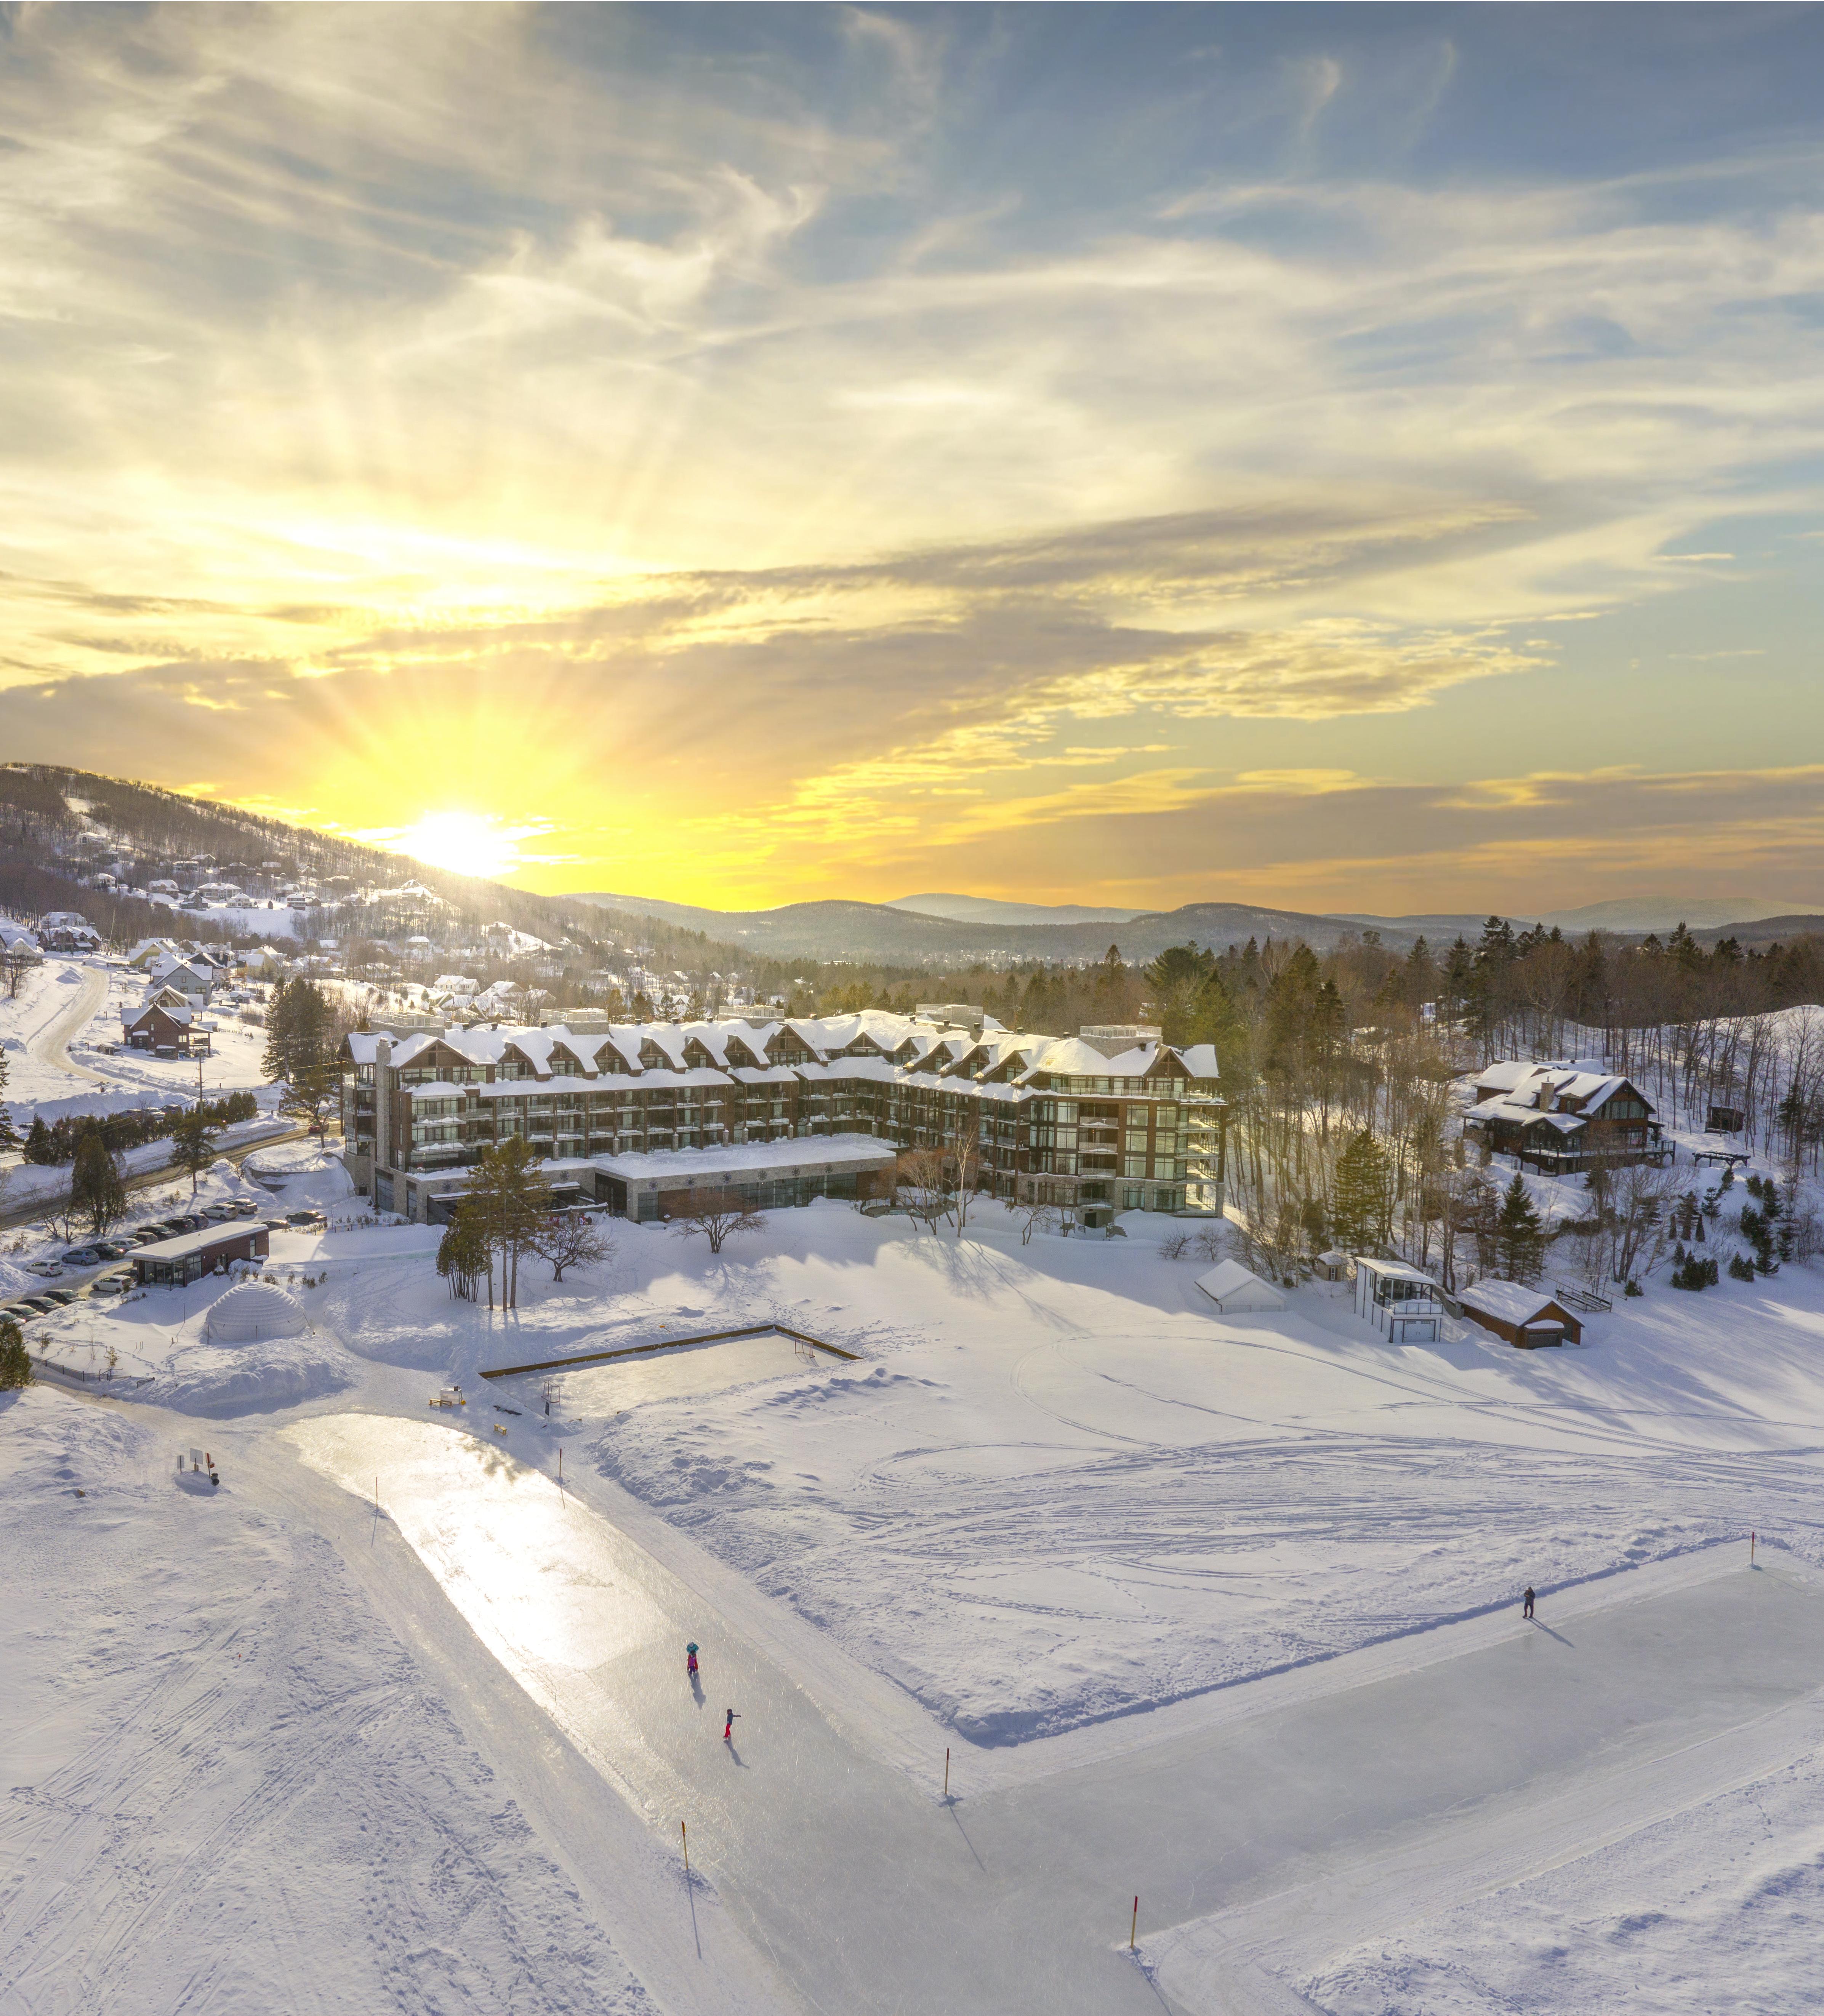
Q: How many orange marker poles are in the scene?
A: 6